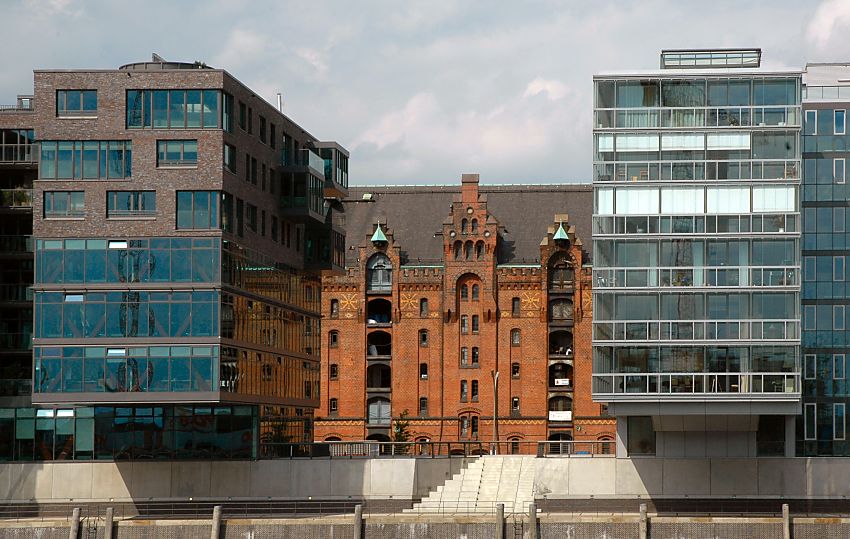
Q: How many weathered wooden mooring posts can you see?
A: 8